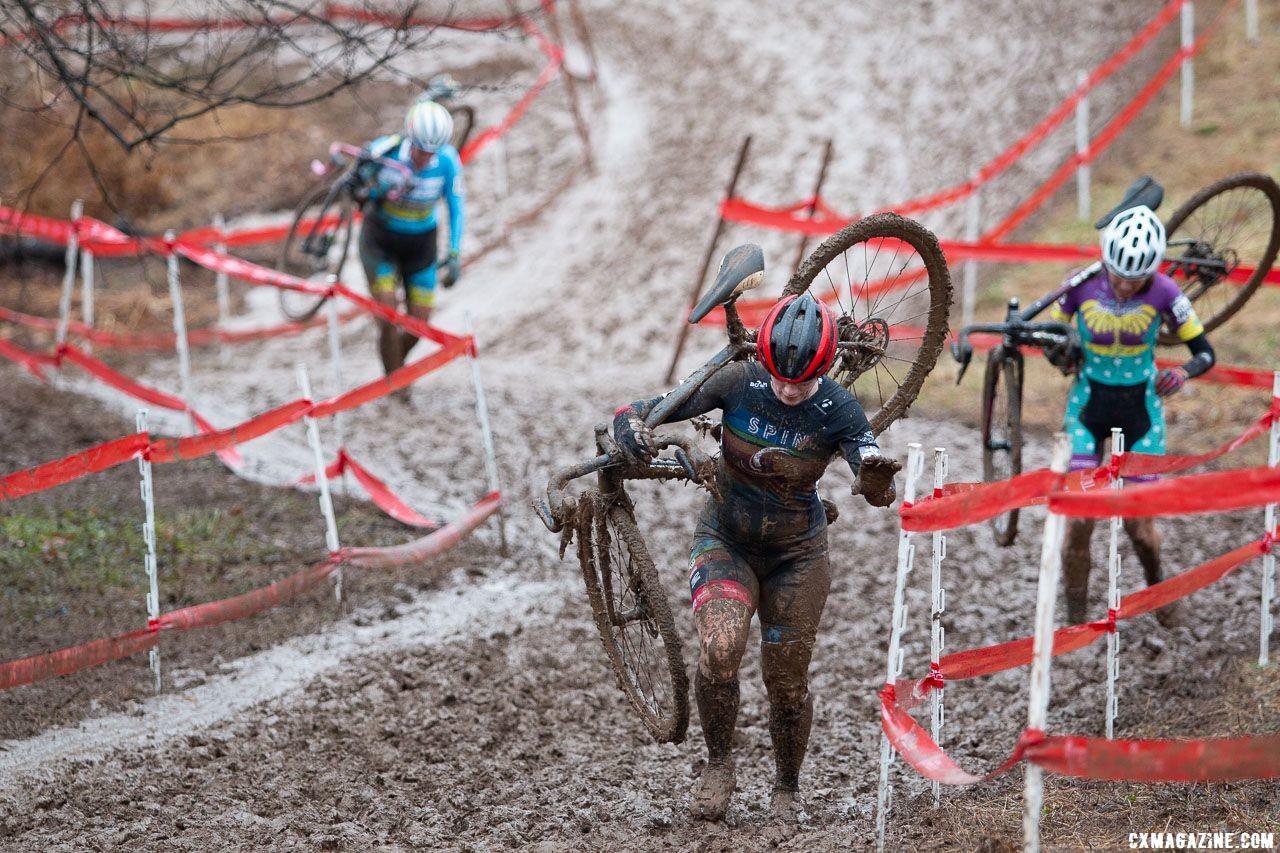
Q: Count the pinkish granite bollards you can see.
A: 0